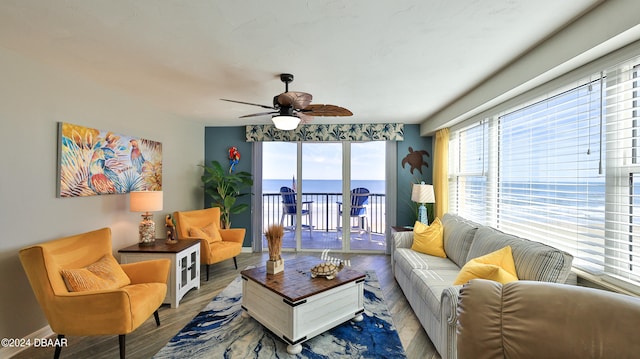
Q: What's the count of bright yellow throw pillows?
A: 2